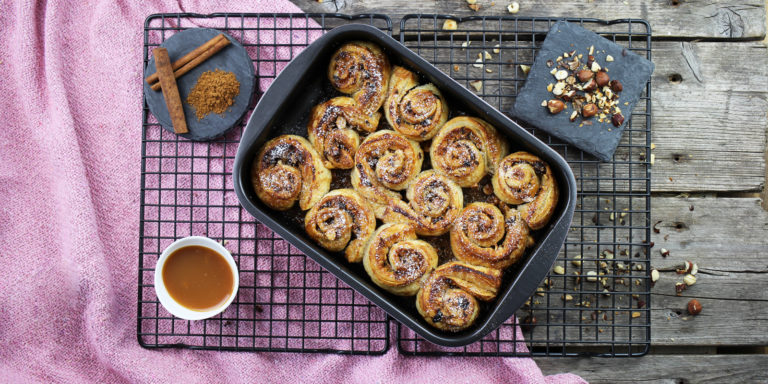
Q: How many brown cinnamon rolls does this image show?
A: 12